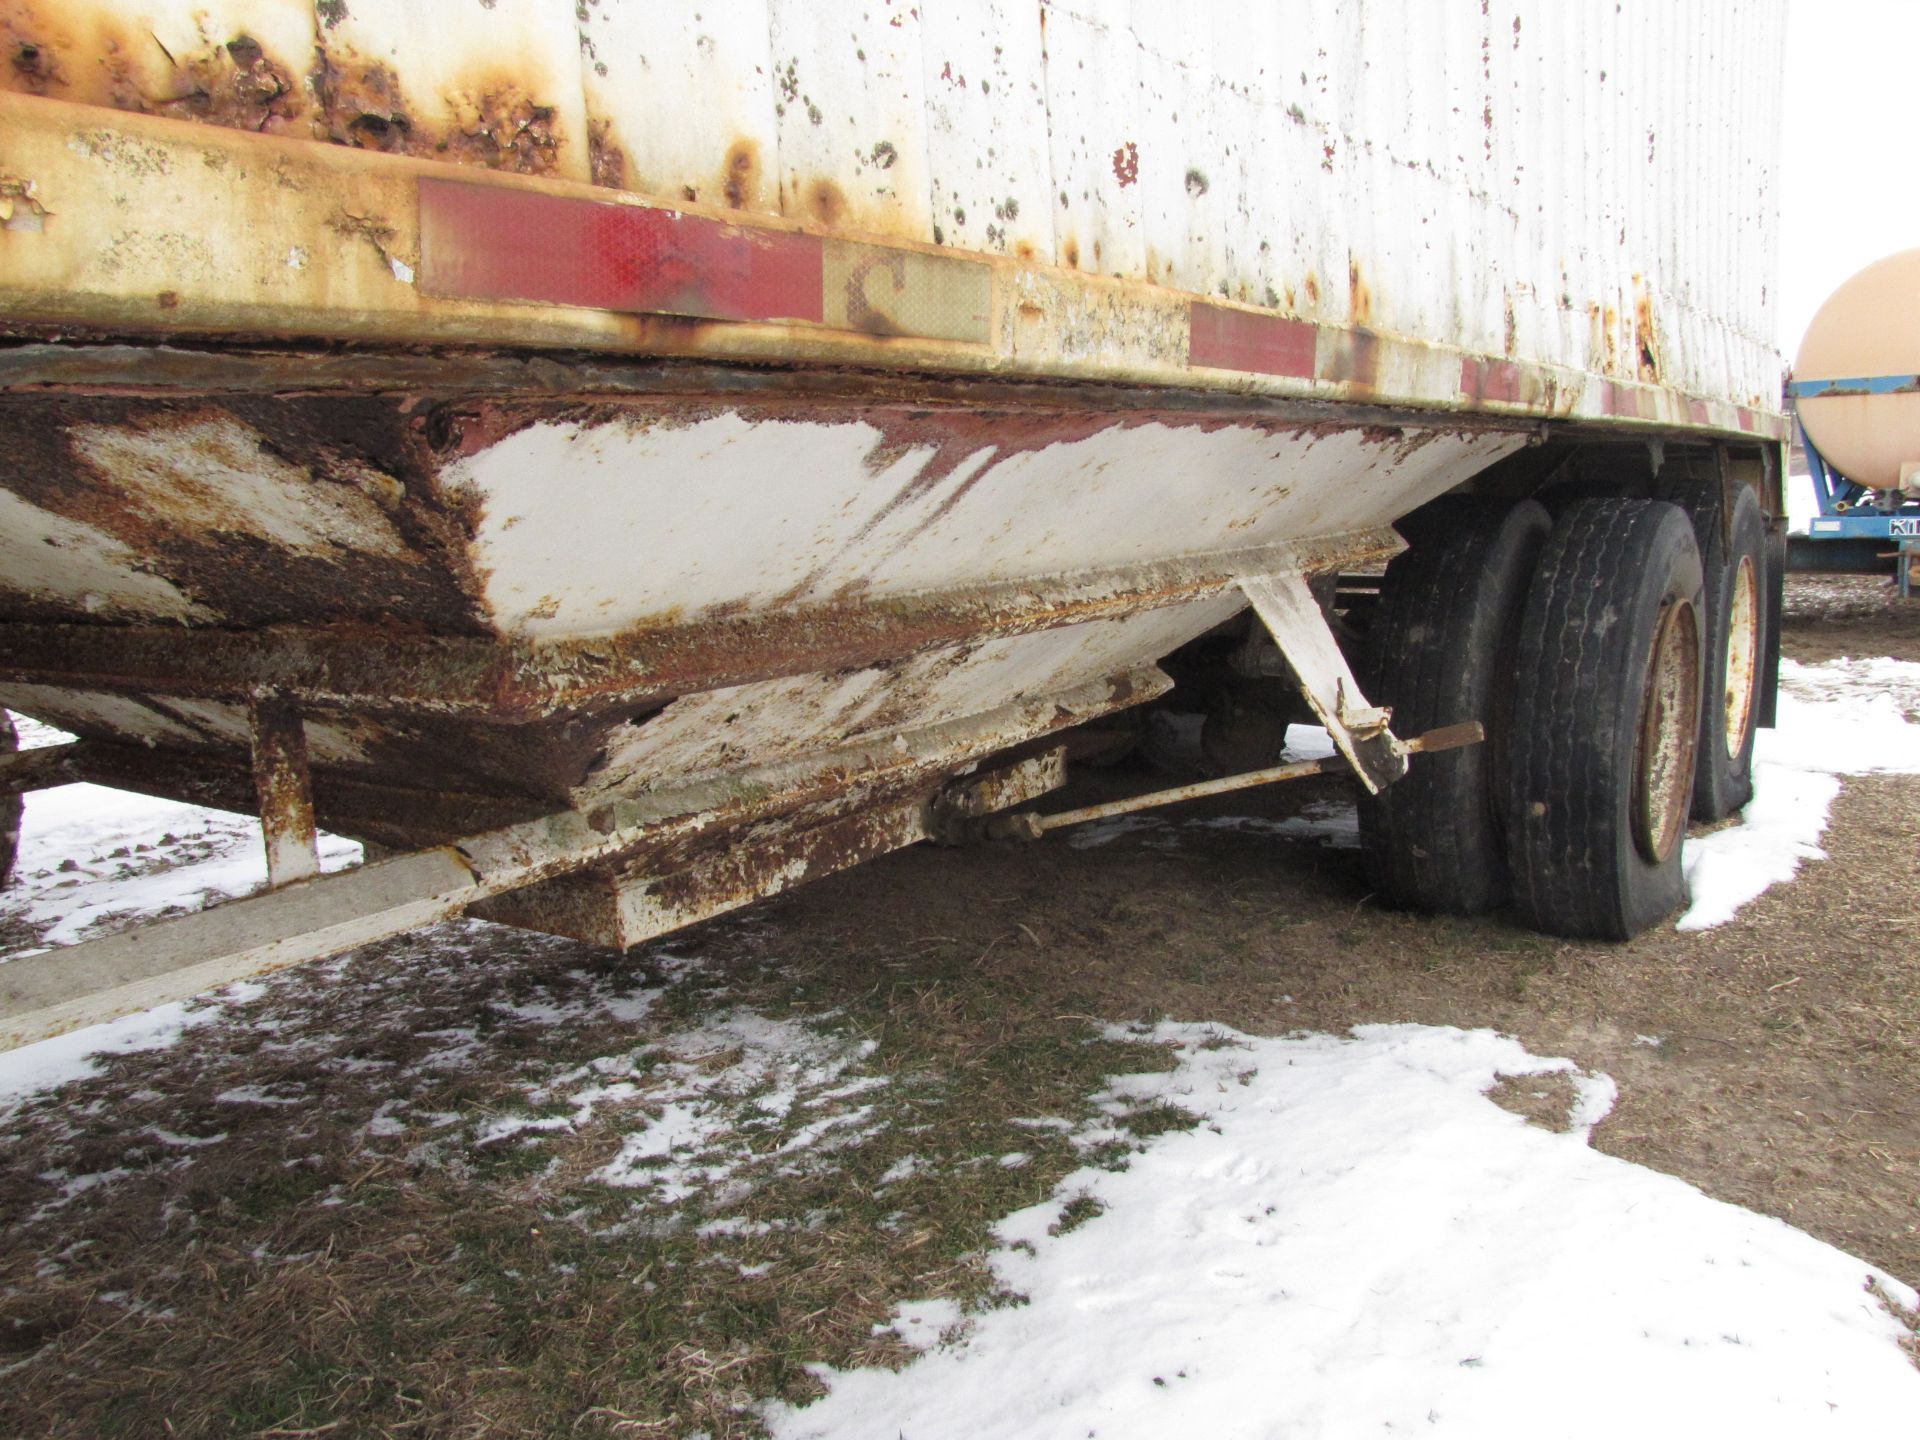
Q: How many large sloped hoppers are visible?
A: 1